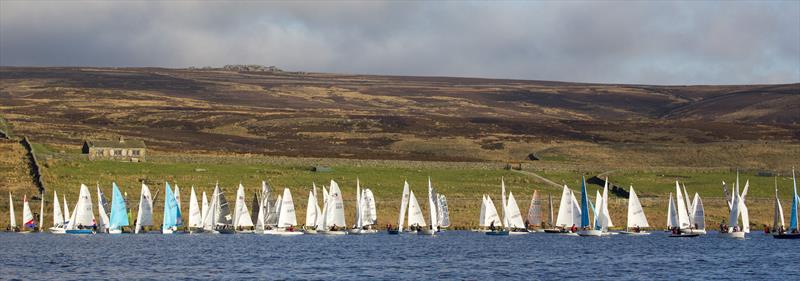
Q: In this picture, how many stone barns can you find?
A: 1